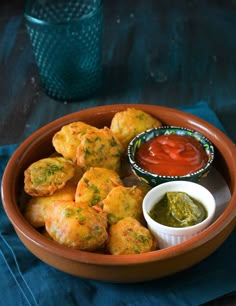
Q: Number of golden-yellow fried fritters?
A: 9